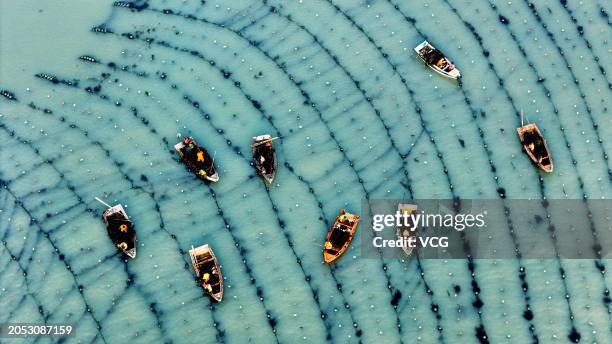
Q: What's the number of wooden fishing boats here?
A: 8